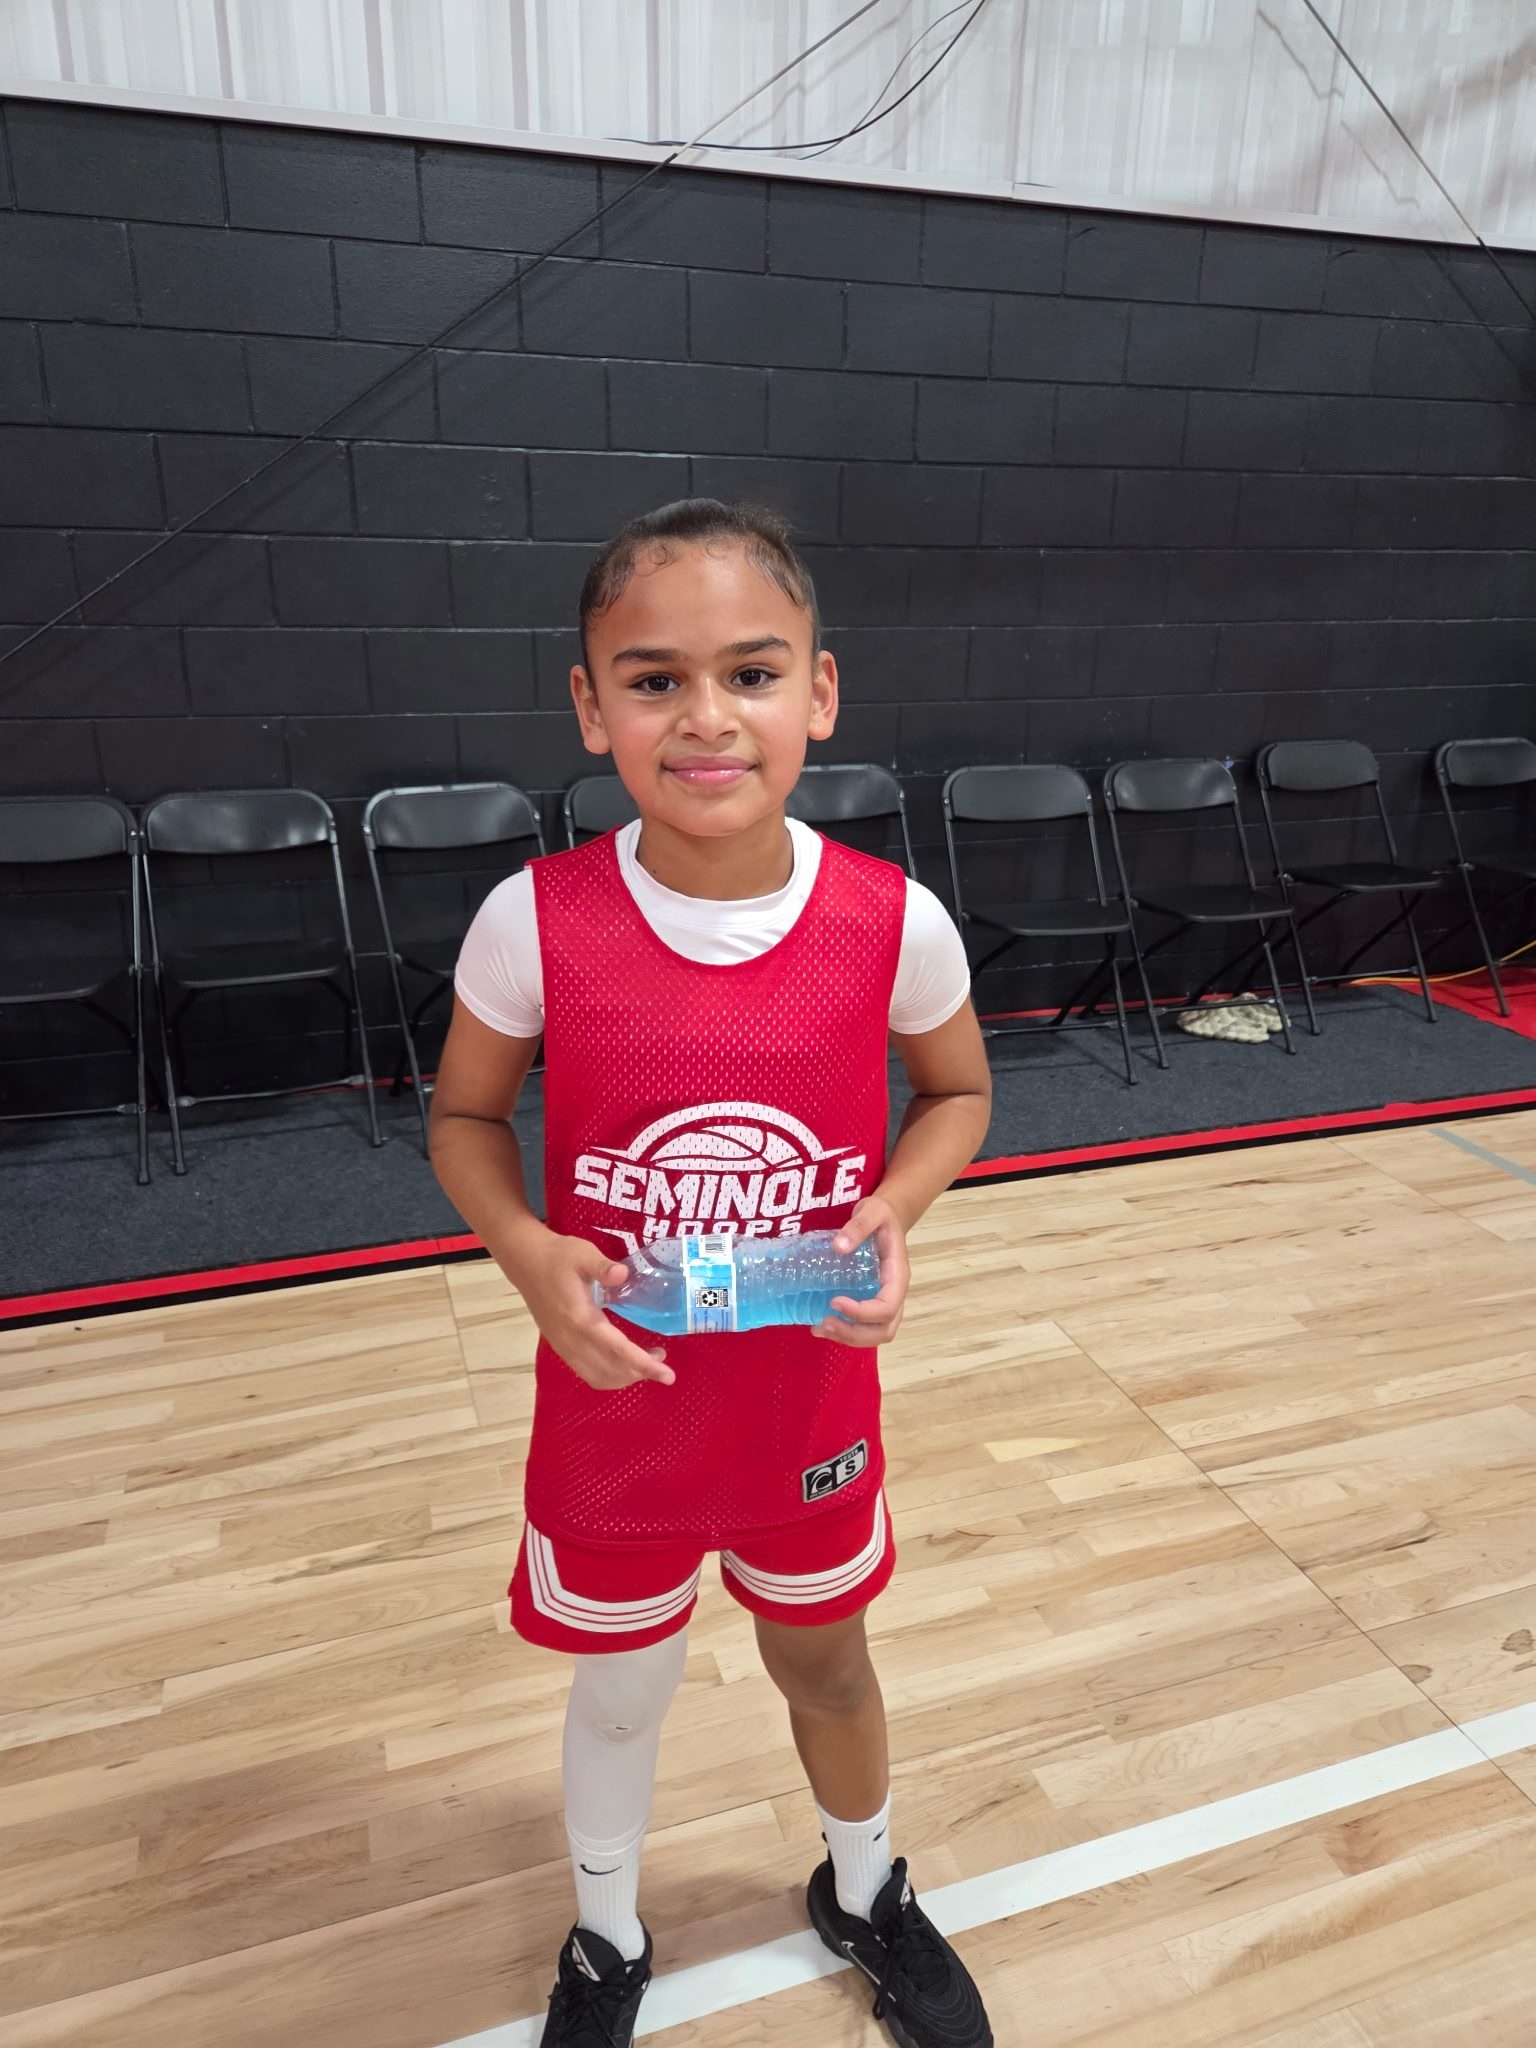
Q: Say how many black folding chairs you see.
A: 9